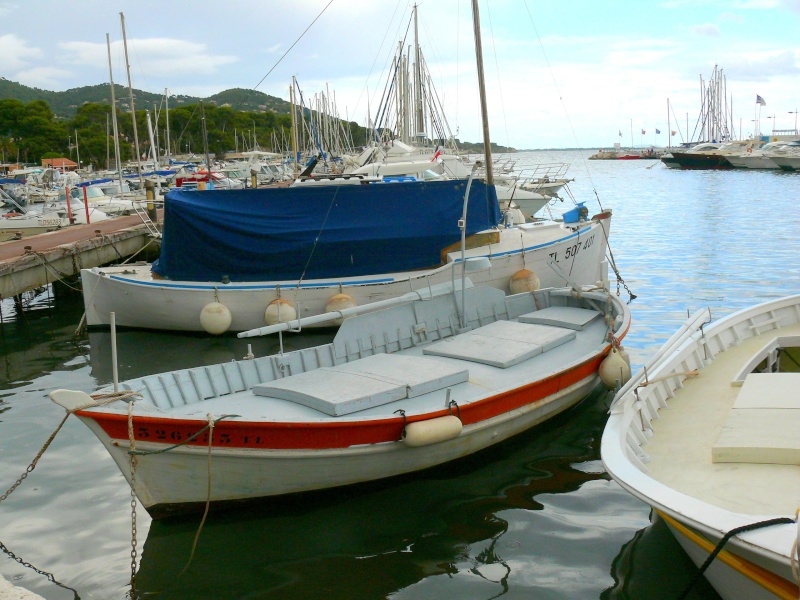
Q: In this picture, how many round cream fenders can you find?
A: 5